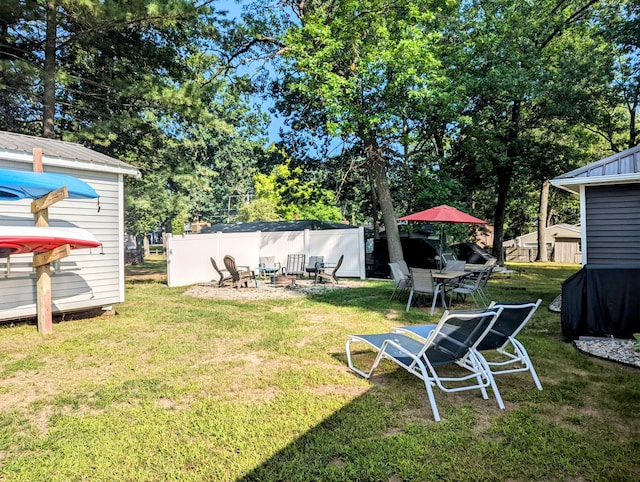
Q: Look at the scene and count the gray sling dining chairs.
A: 6